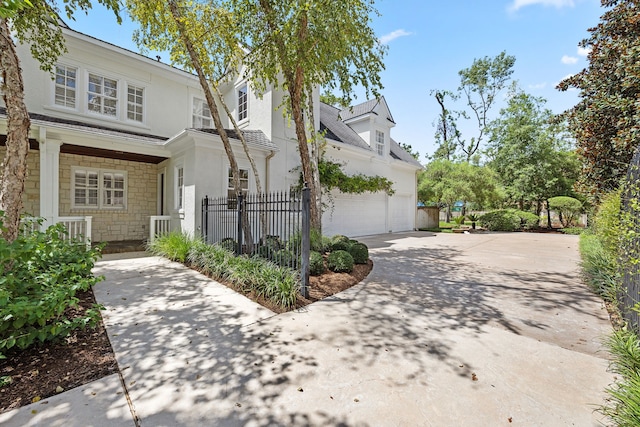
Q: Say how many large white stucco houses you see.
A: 1